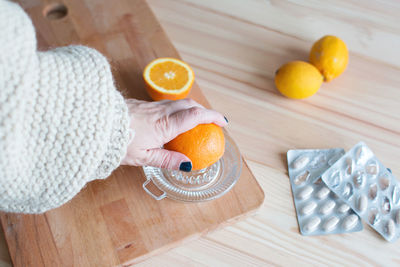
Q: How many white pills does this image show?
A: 11